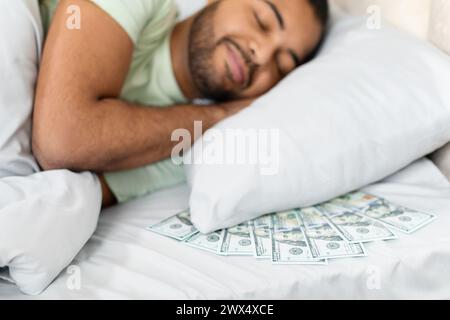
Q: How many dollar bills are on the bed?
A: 8